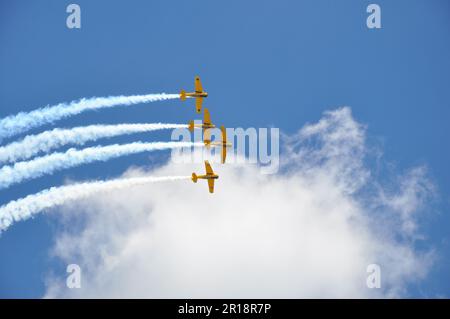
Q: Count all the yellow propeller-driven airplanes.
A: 4